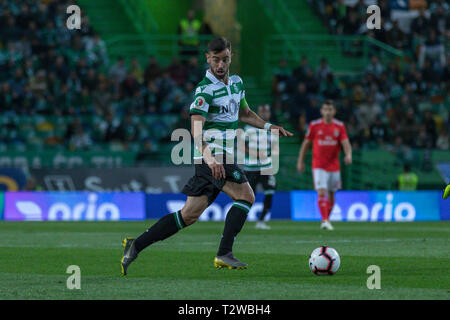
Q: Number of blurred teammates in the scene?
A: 1